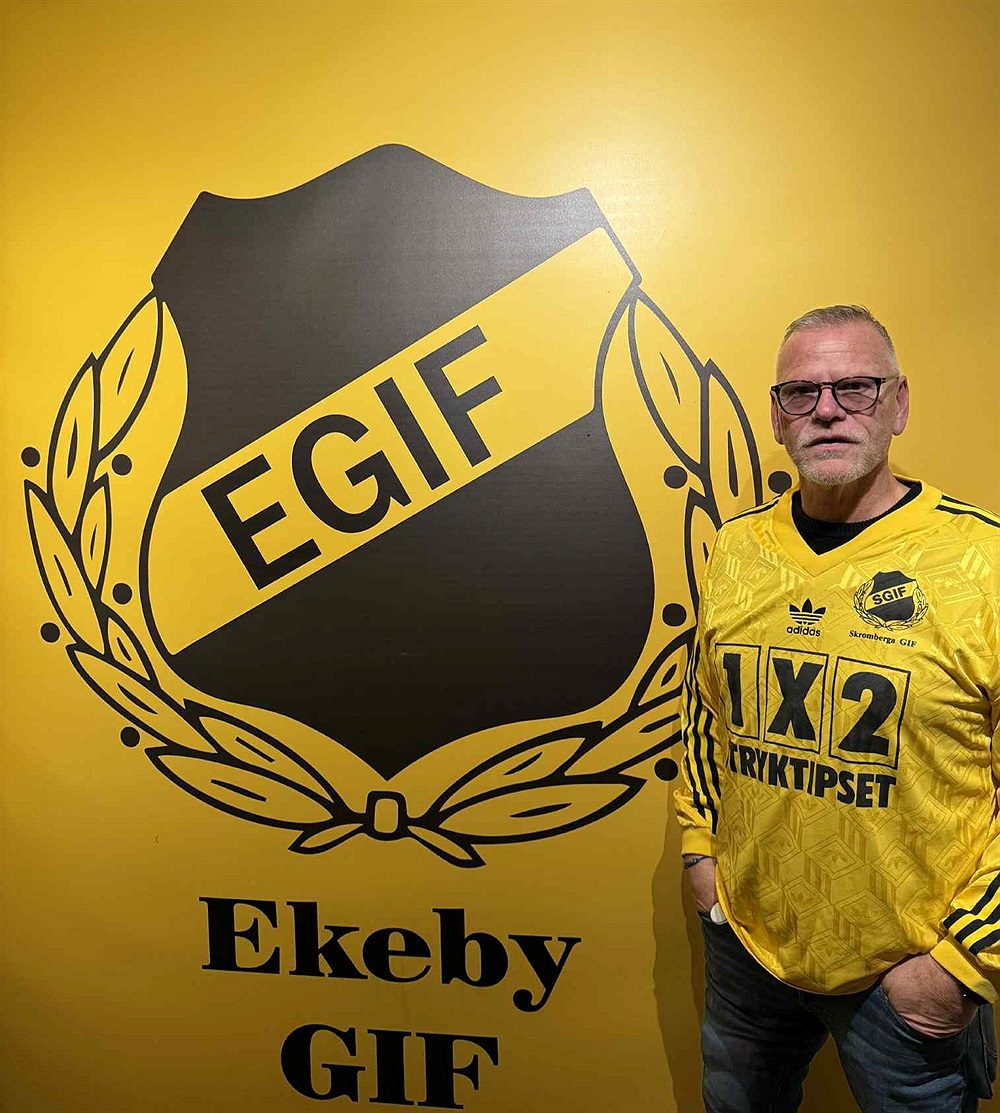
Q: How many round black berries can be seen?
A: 9